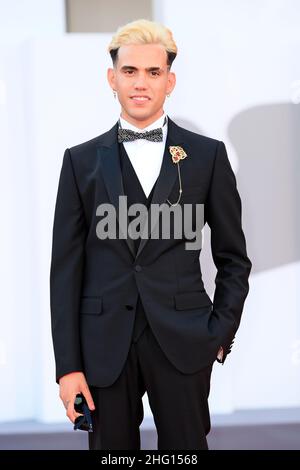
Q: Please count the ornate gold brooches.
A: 1